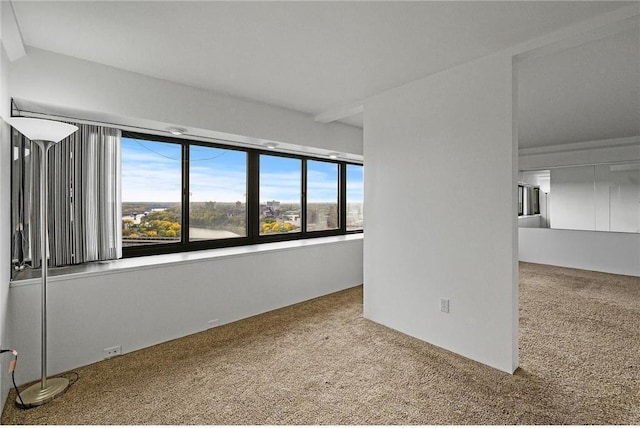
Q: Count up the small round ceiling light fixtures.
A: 3